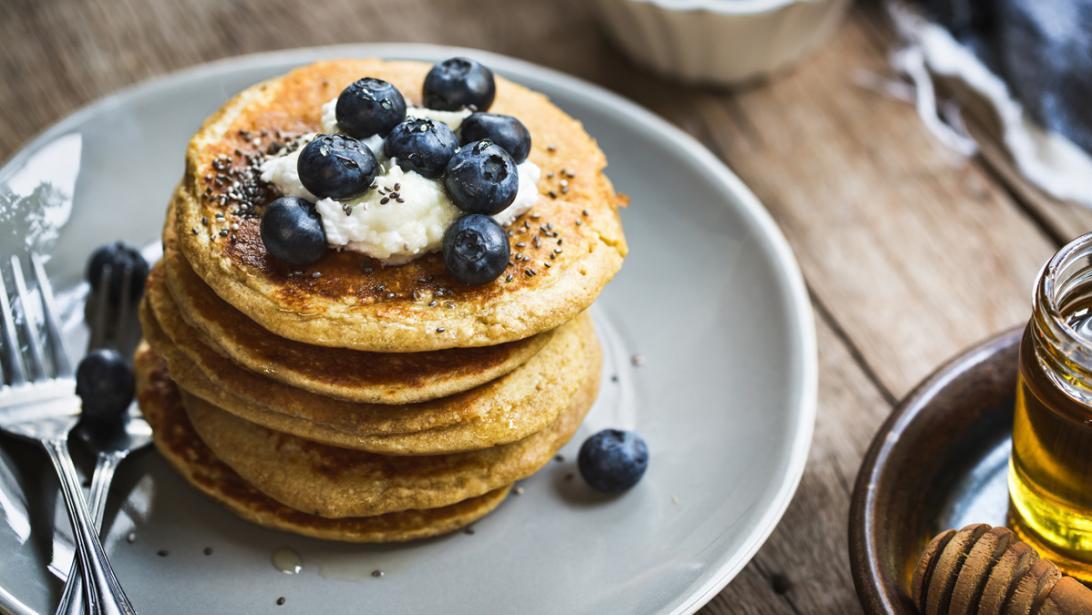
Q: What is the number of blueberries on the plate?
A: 11